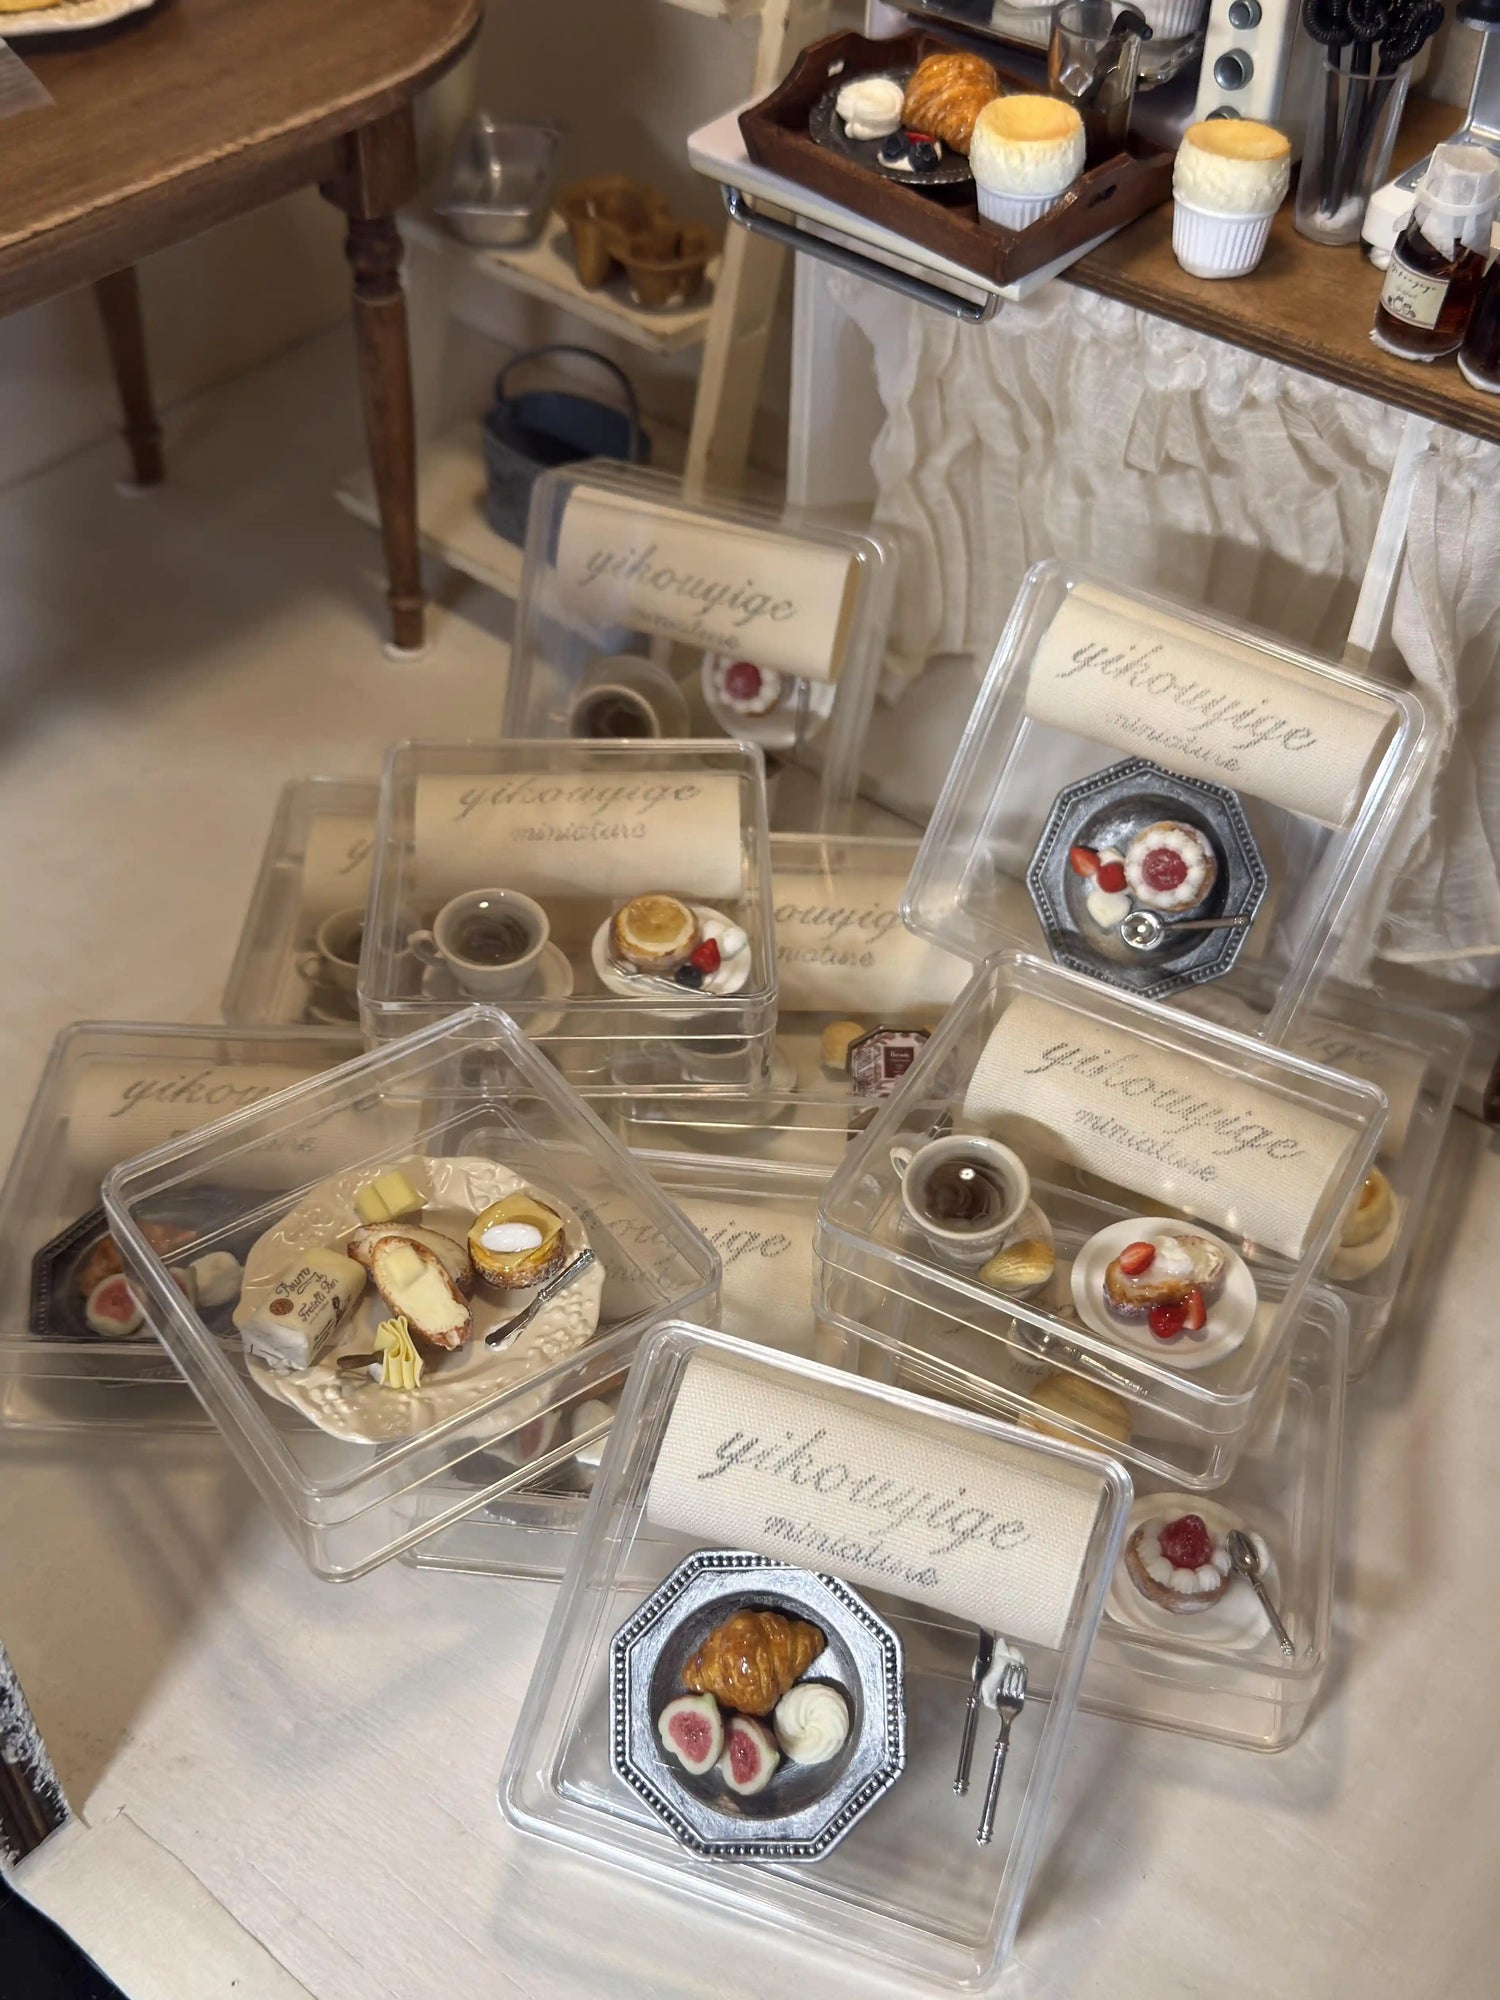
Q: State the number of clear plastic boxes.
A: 12